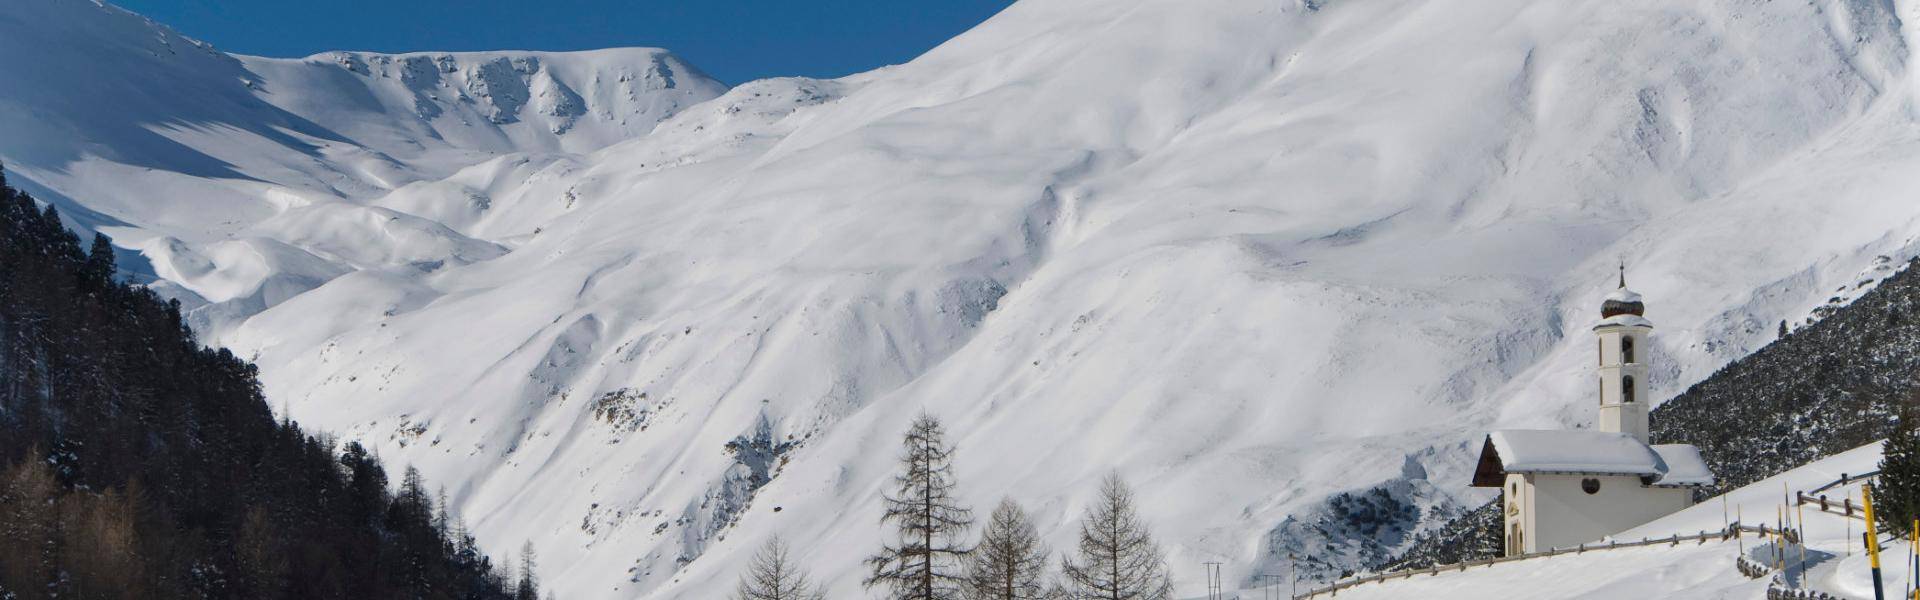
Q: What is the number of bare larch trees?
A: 4